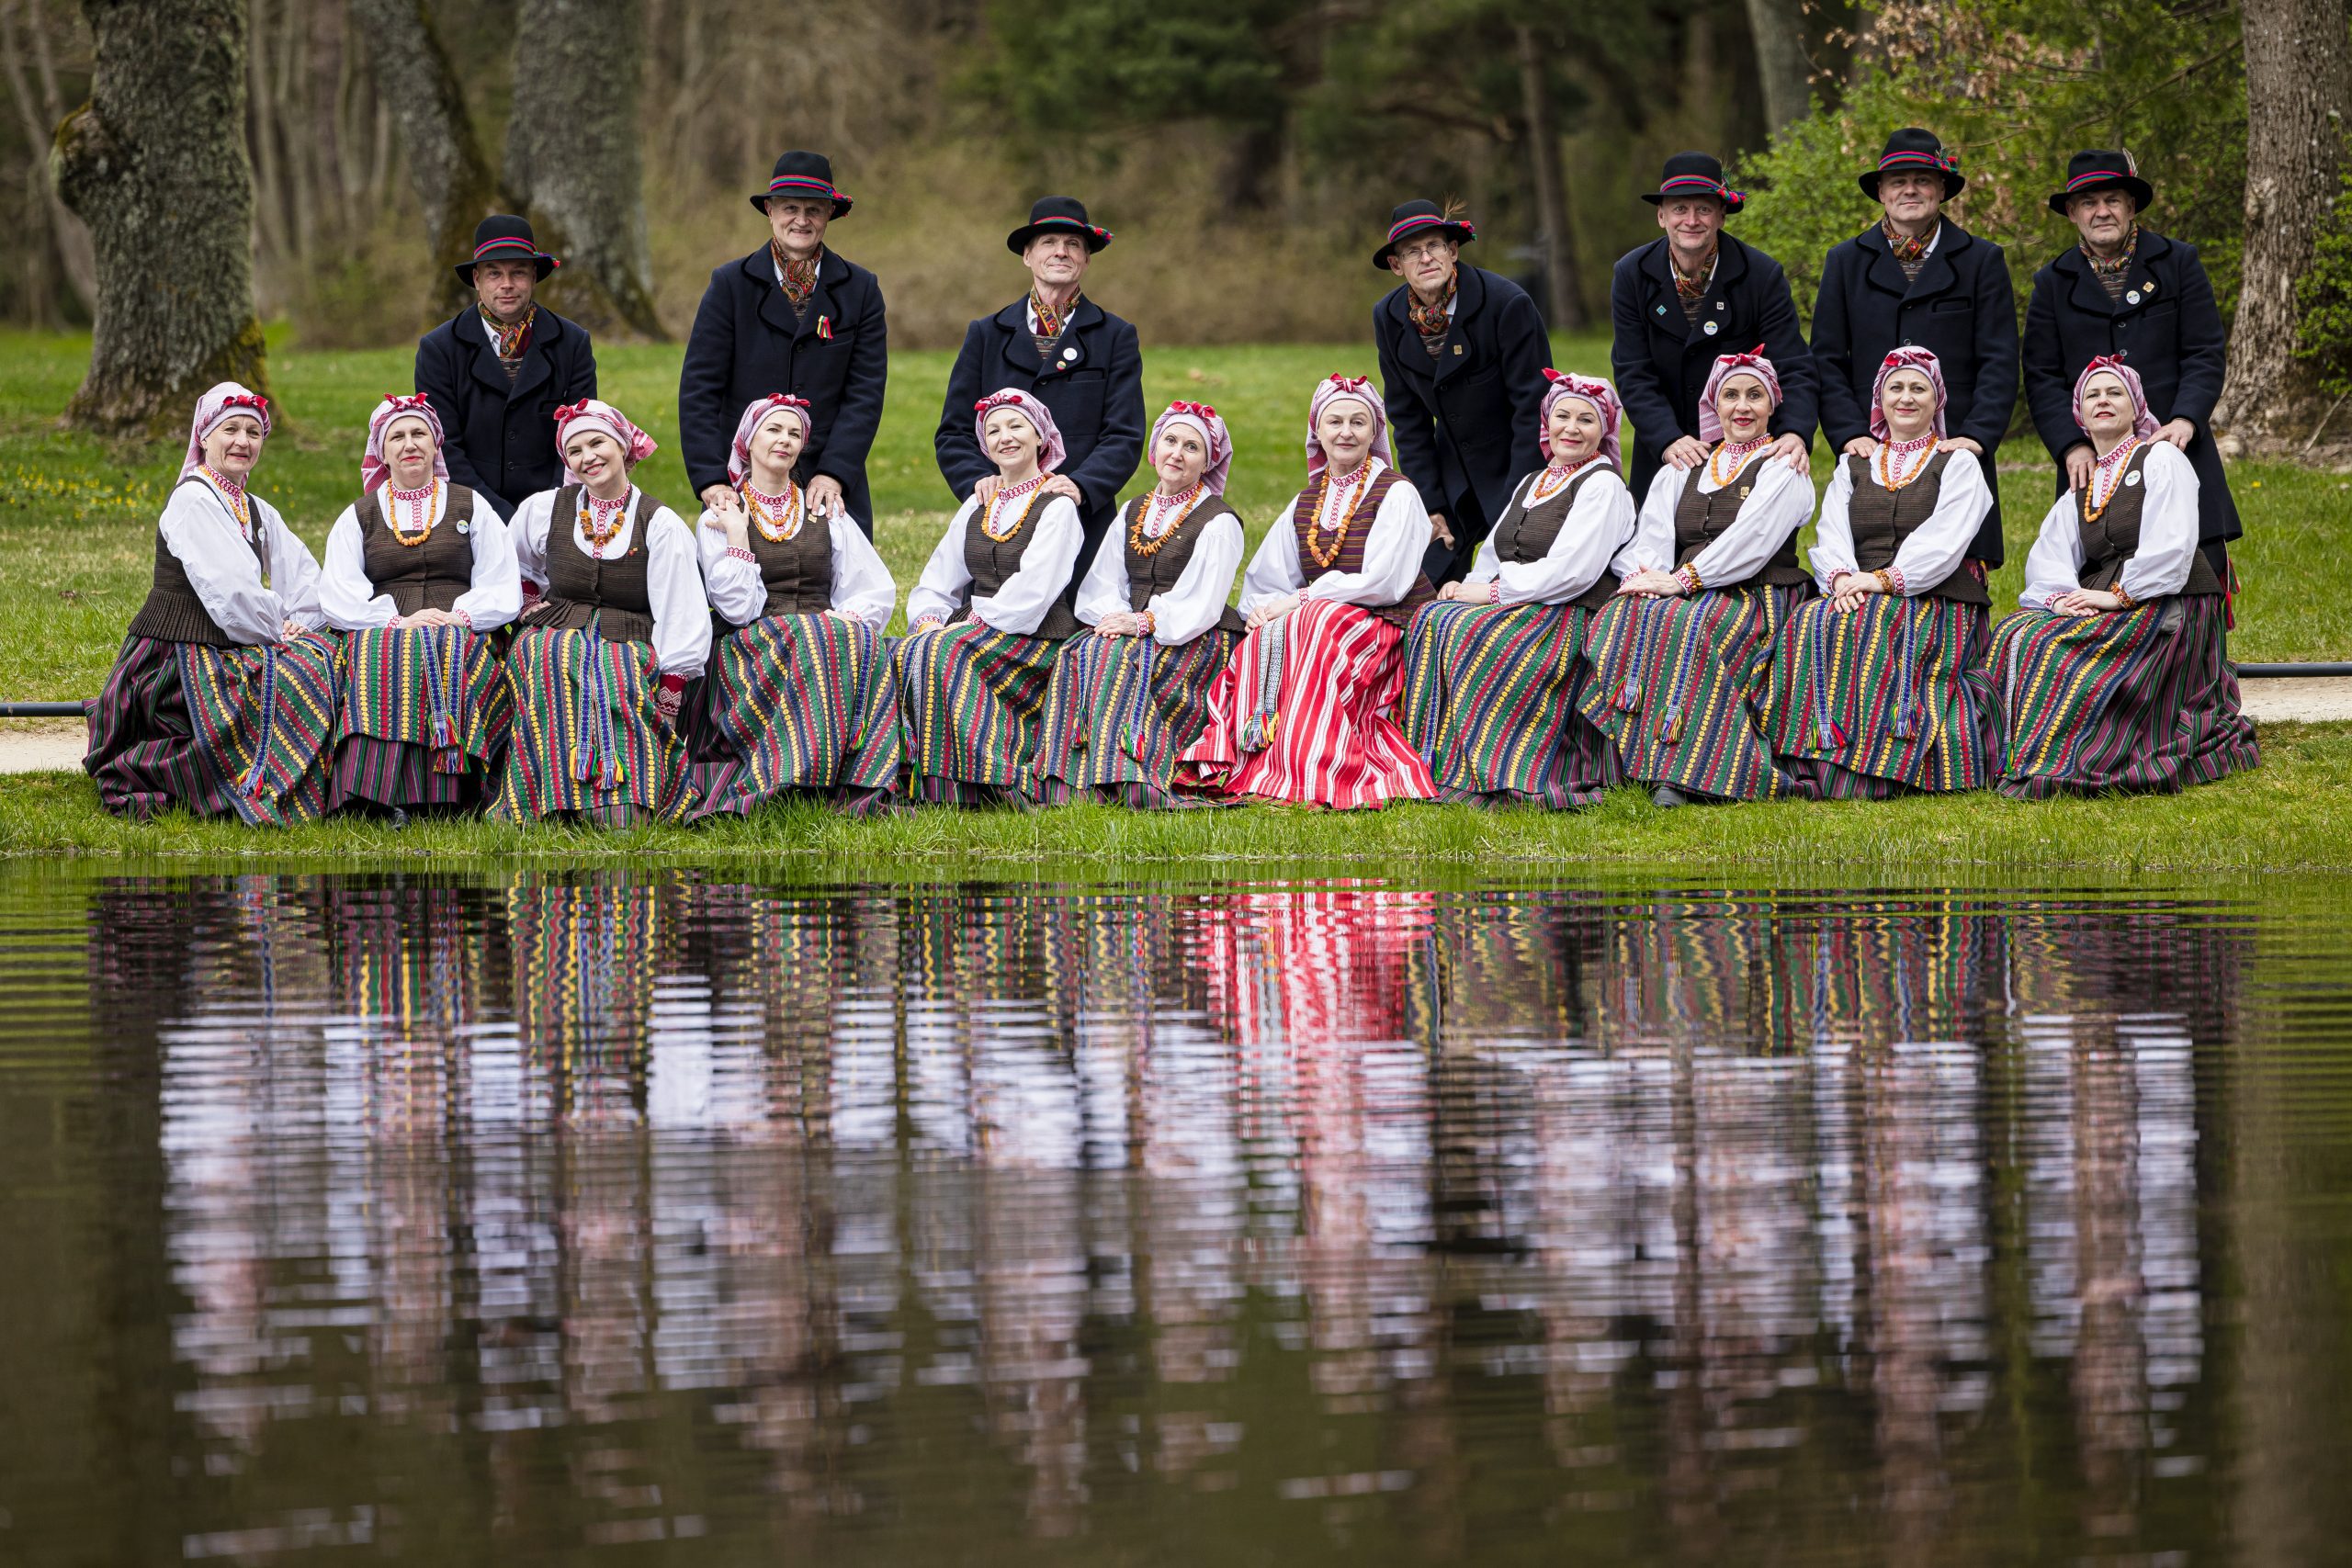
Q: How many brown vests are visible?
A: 10